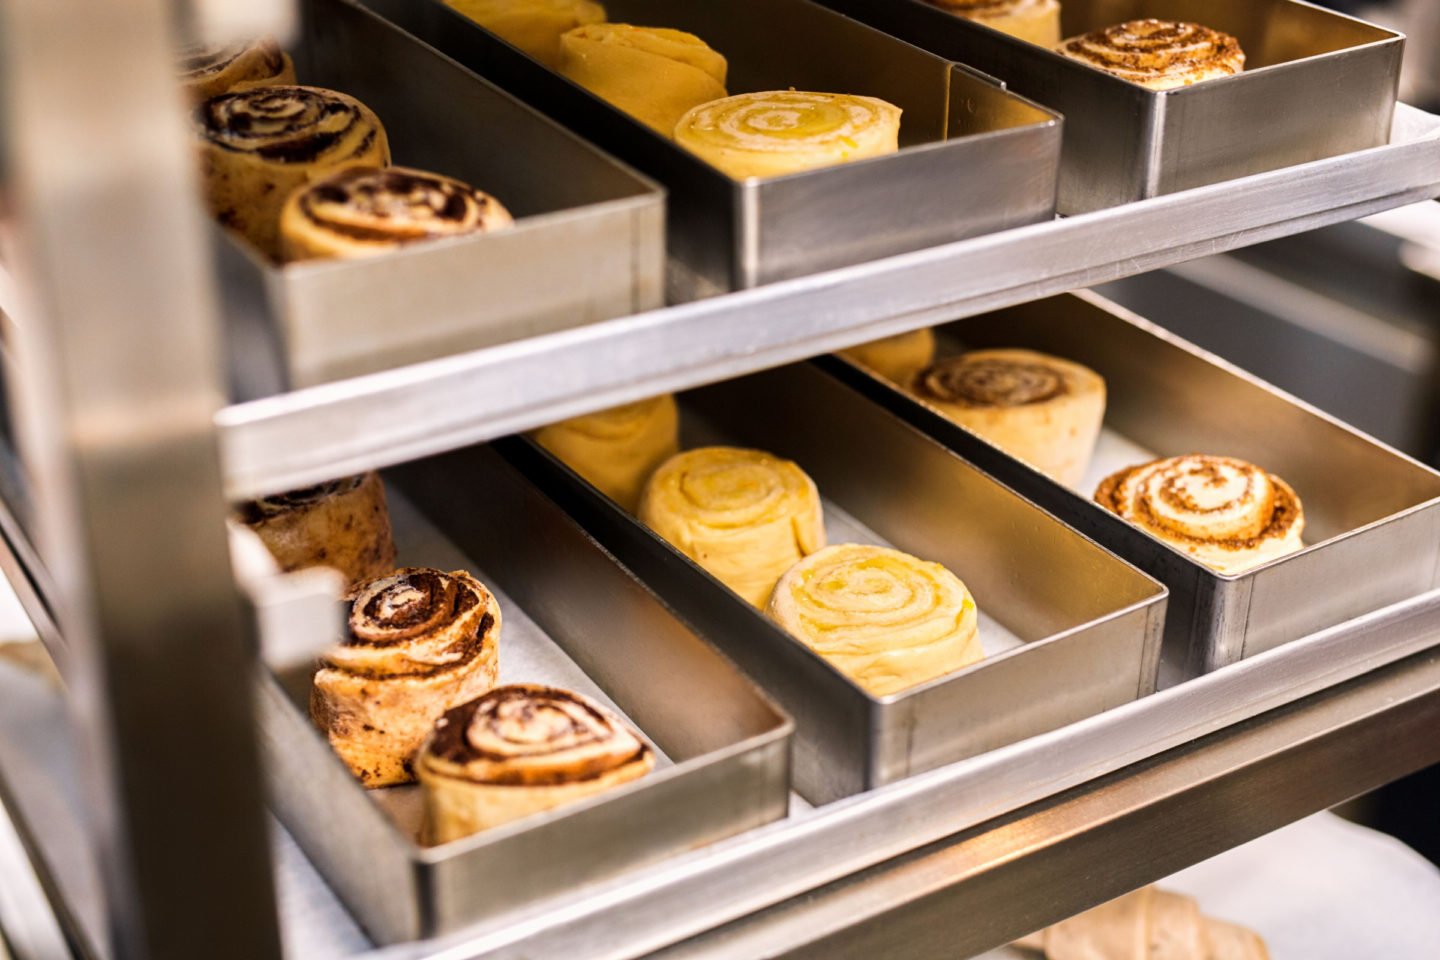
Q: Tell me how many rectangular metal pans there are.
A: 6